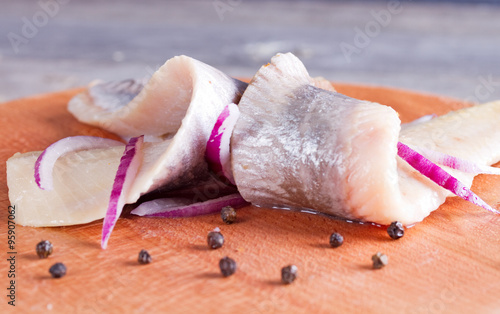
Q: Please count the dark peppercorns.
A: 10